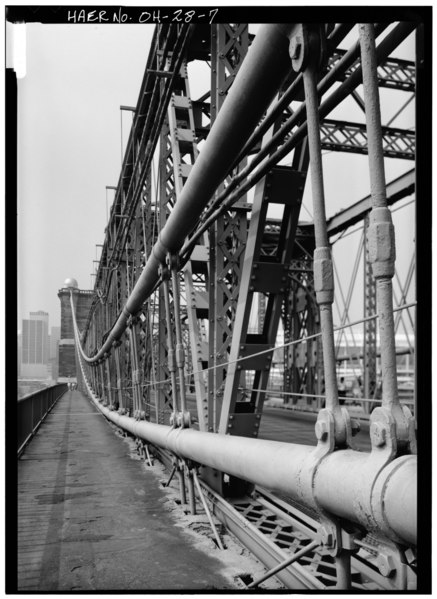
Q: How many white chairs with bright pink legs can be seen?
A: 0